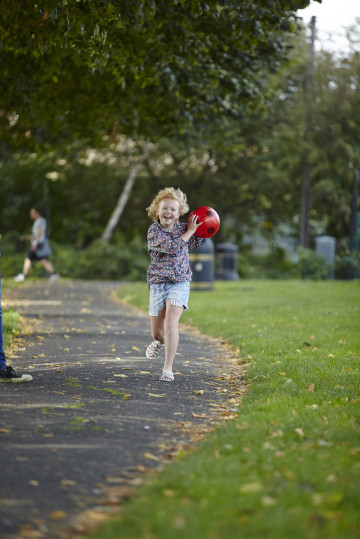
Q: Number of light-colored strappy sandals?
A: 2